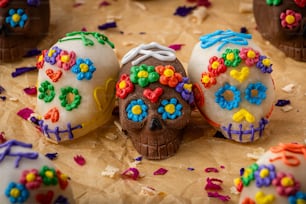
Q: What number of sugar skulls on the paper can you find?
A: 7